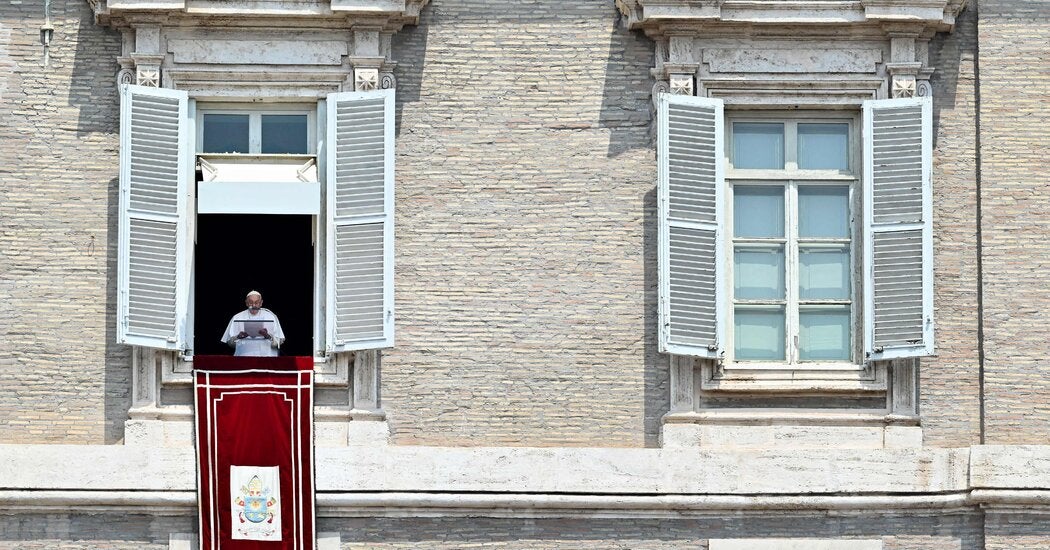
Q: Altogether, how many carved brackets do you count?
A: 4